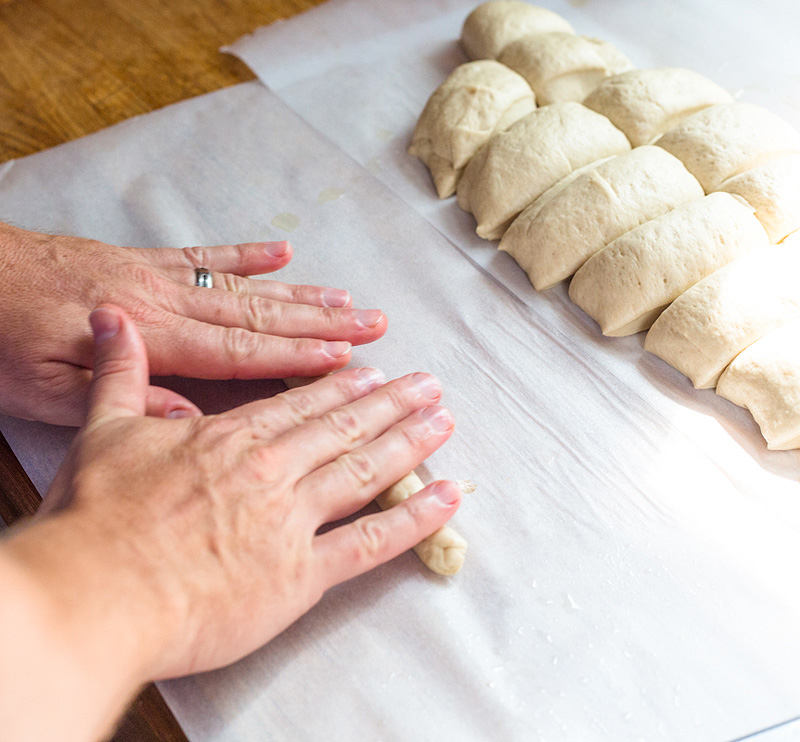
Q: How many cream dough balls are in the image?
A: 11